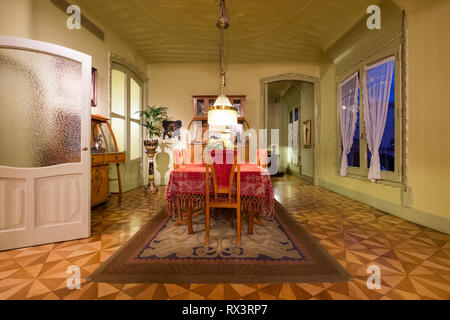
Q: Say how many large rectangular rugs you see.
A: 1